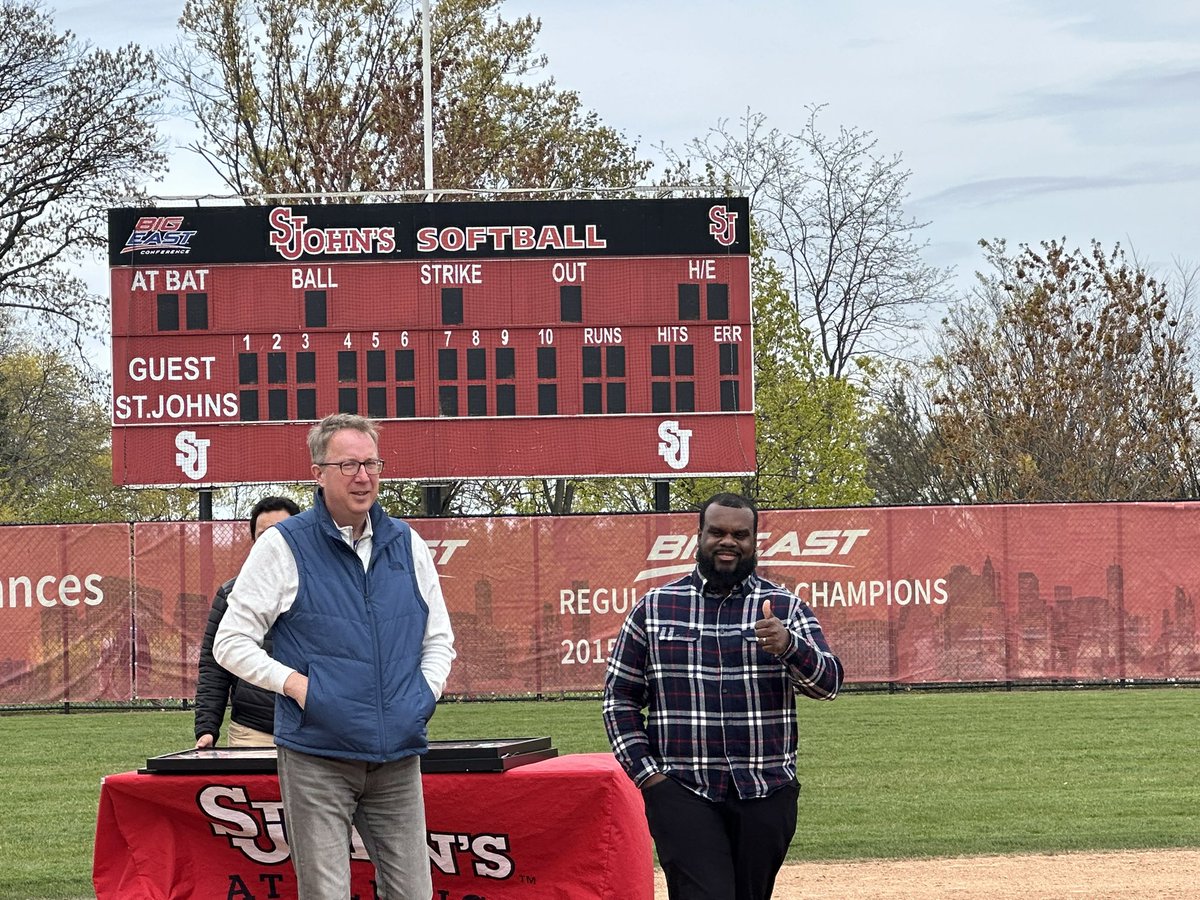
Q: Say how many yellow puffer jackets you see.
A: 0